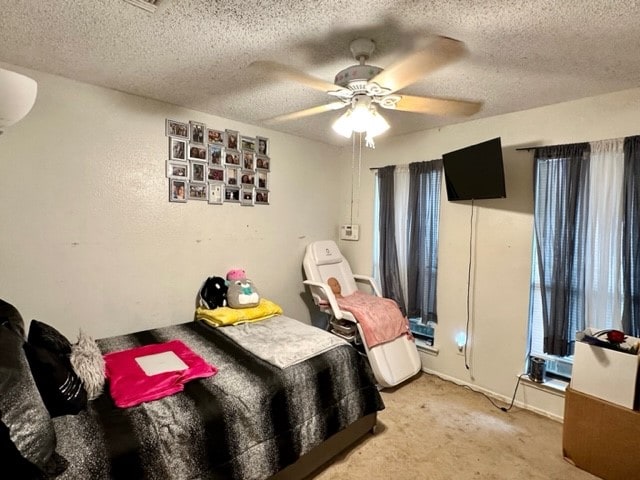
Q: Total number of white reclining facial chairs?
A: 1